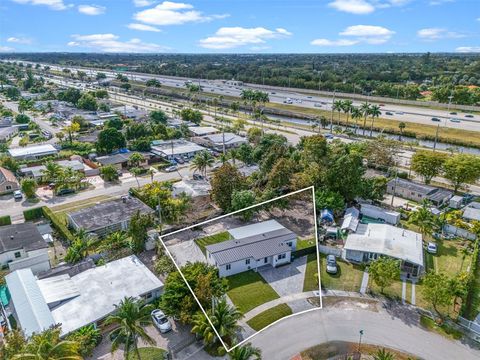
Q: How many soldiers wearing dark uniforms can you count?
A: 0